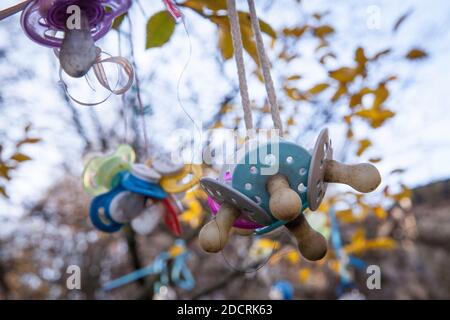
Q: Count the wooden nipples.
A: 4